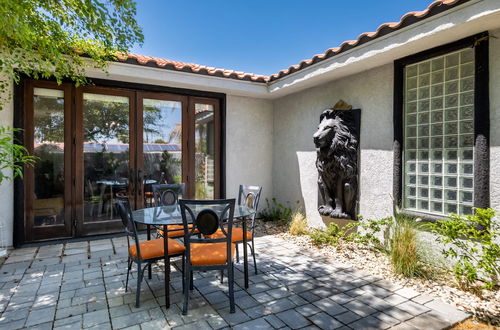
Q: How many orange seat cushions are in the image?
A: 4